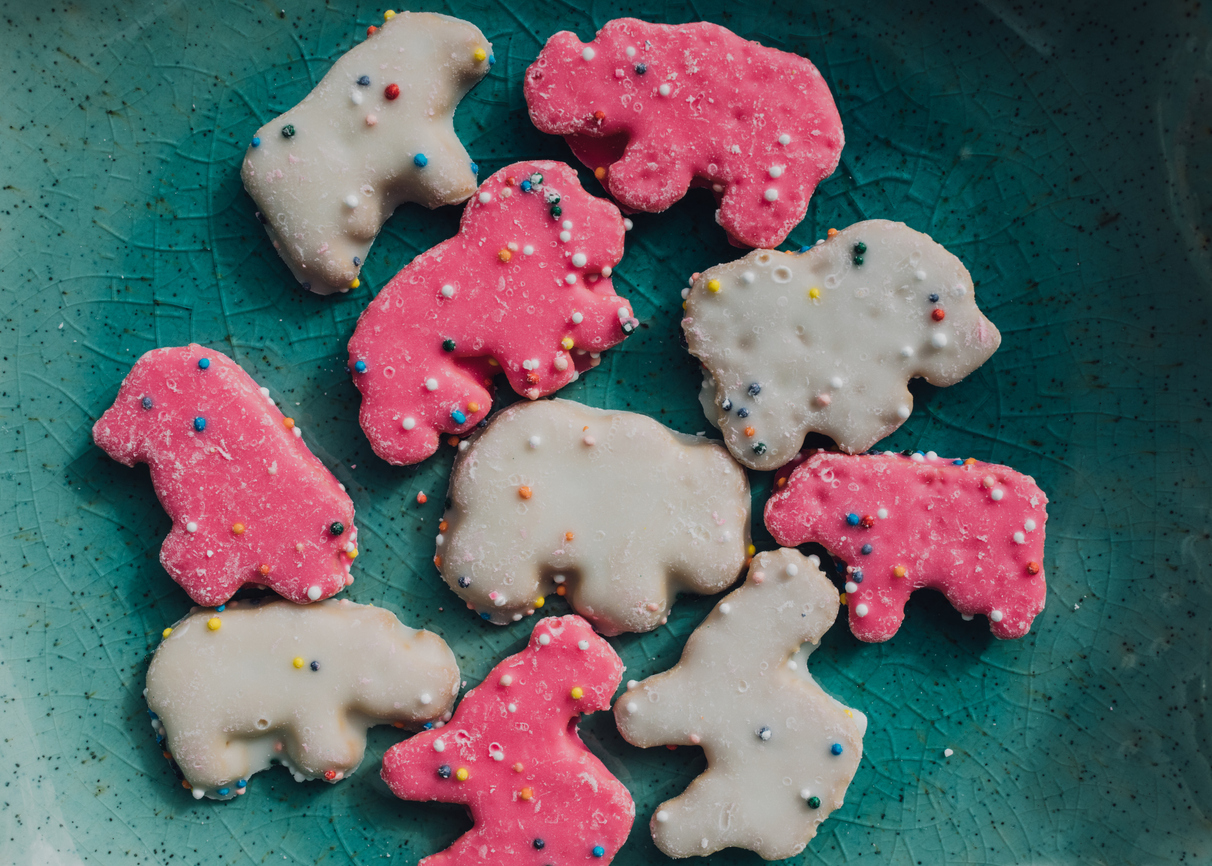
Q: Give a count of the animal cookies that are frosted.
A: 10